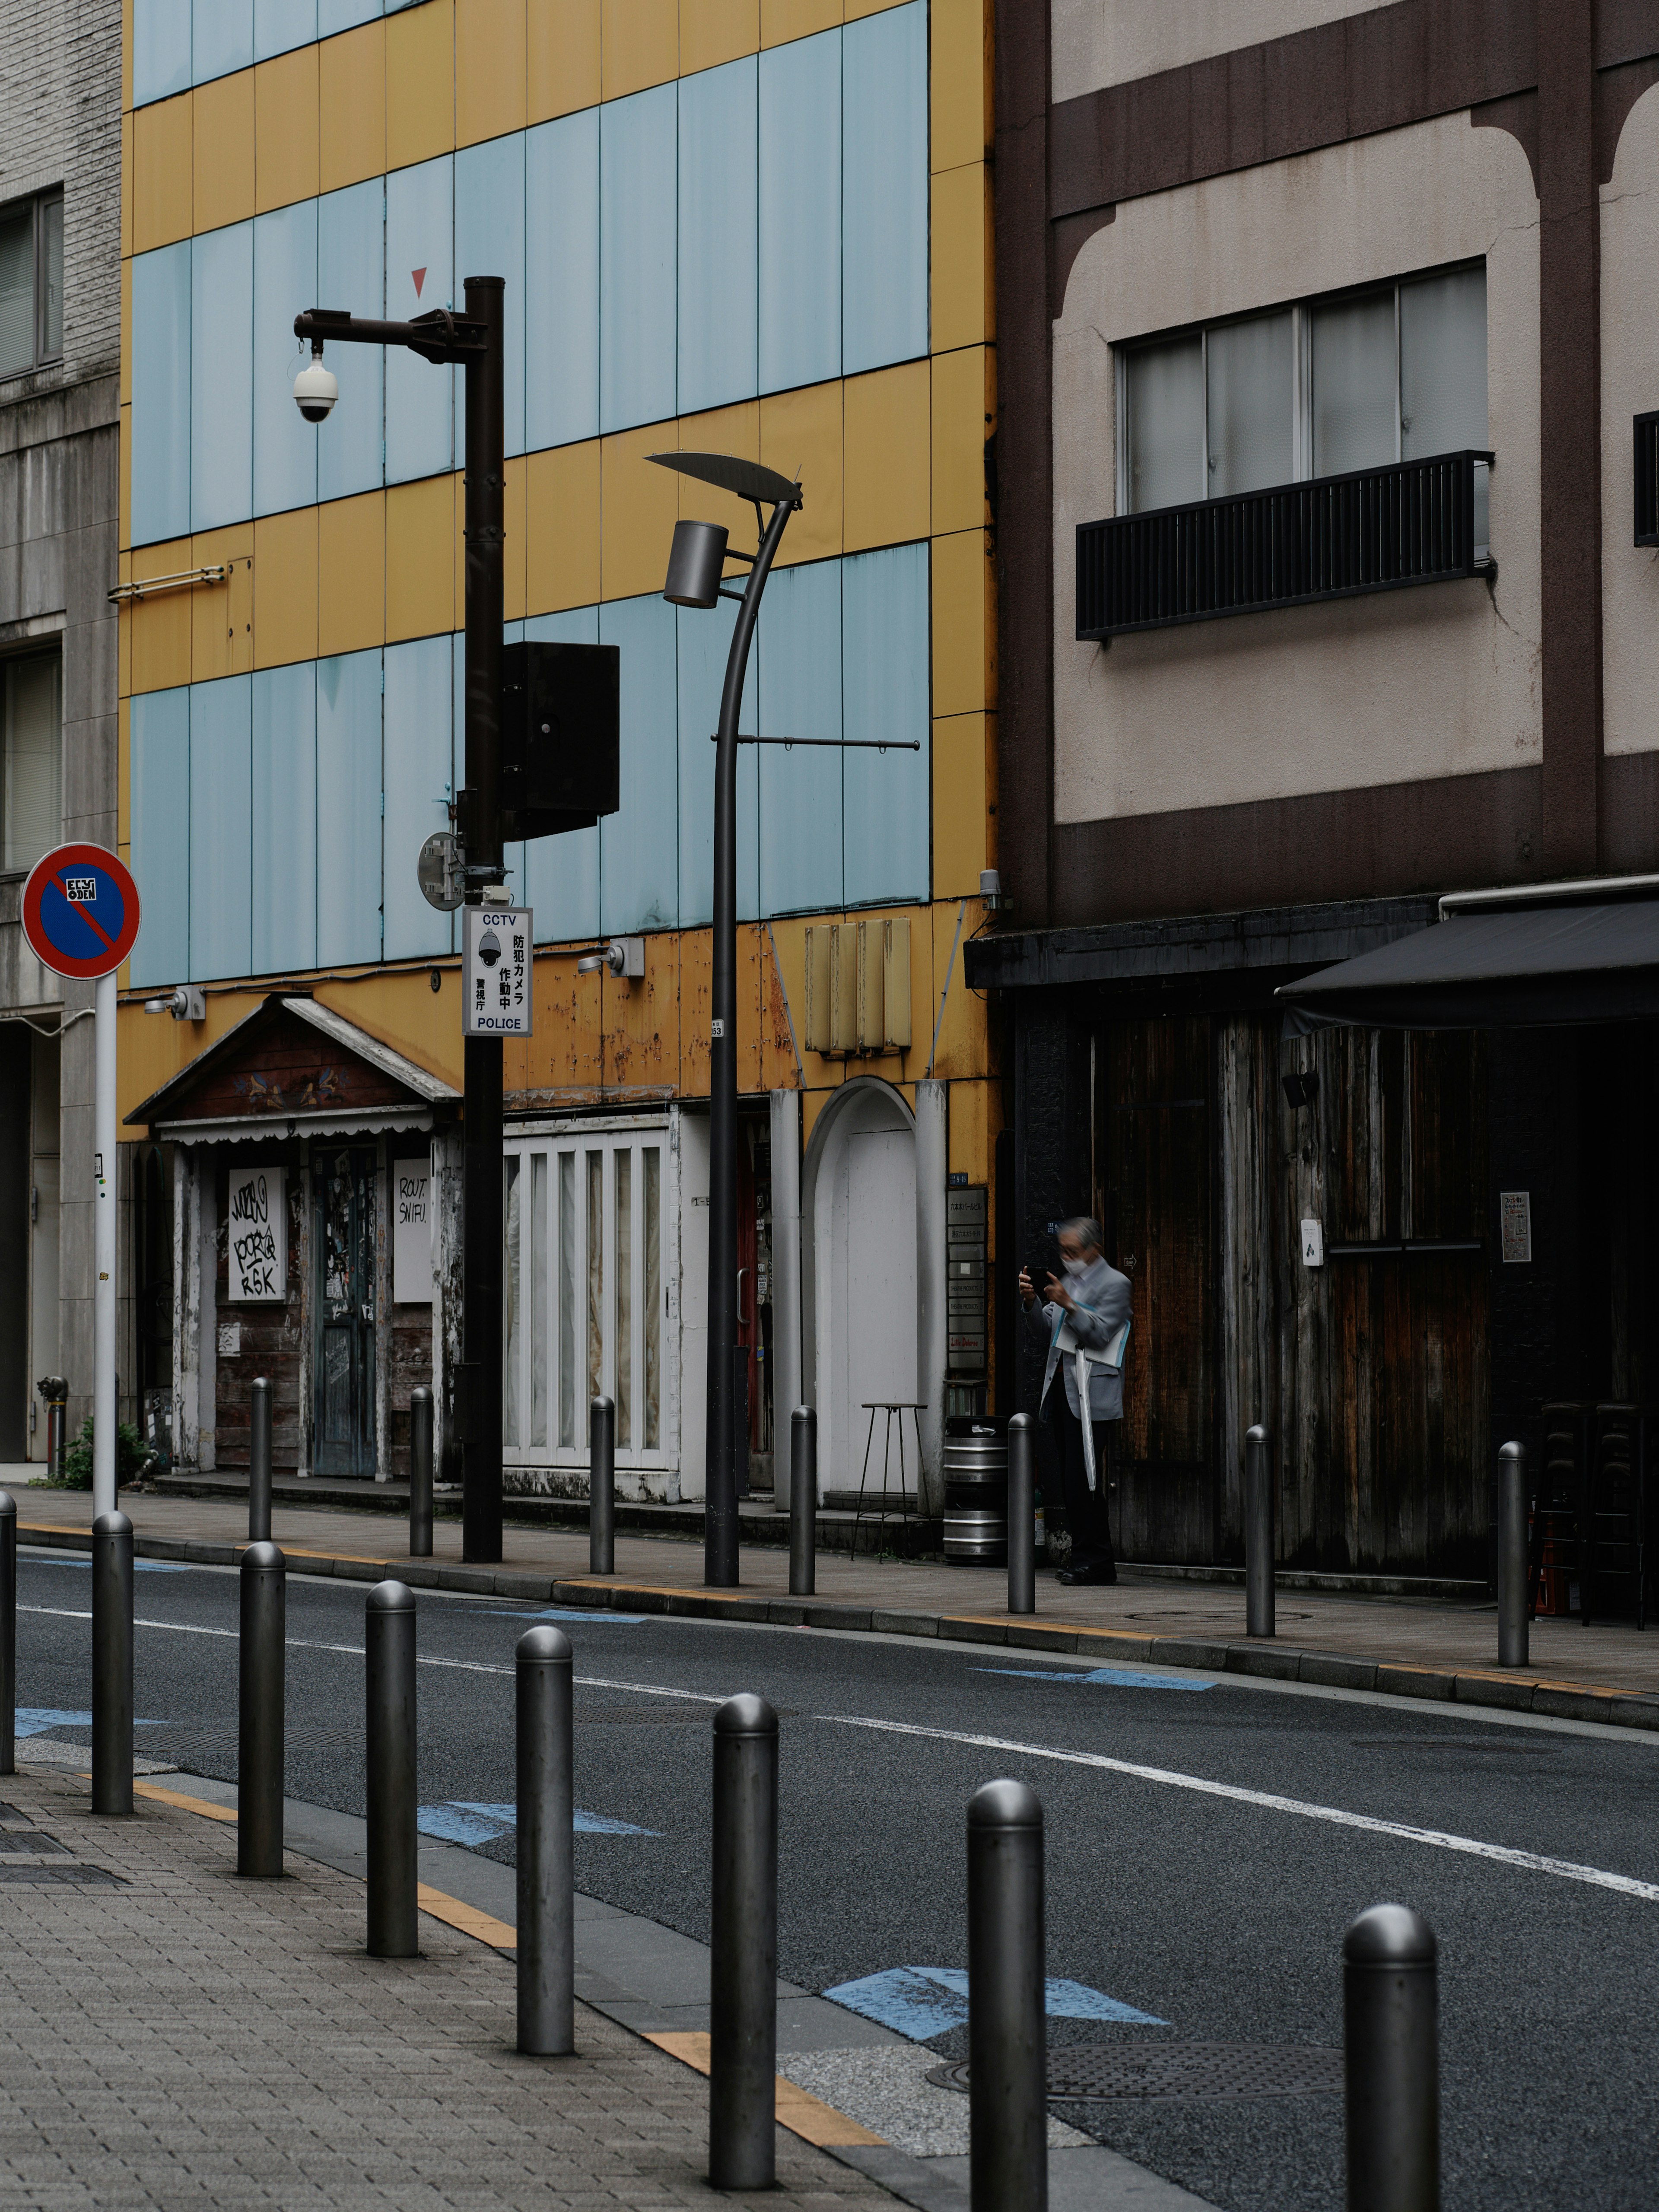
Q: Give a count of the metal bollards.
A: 15